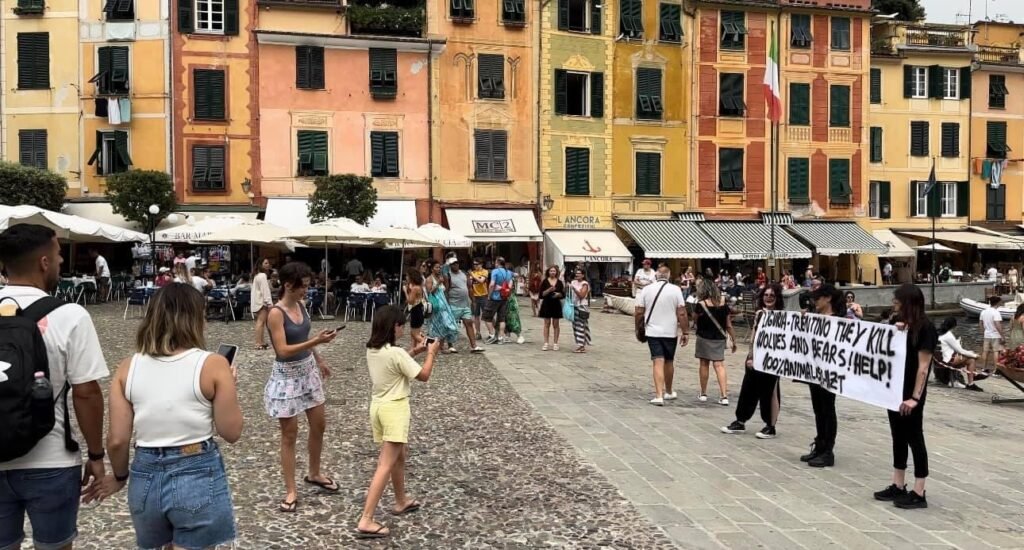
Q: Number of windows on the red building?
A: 9